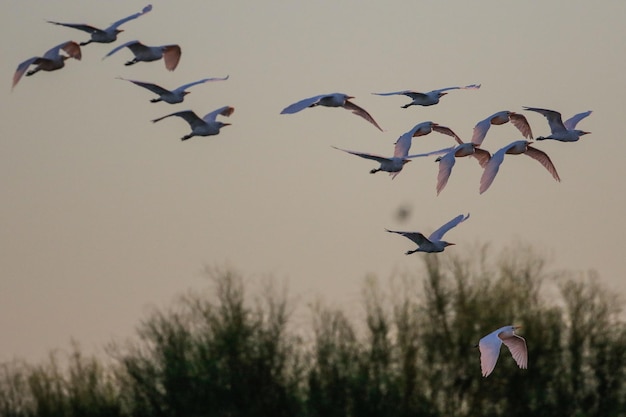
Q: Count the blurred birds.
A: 1